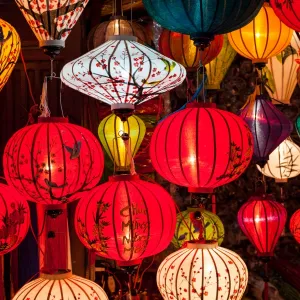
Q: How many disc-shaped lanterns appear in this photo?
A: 1